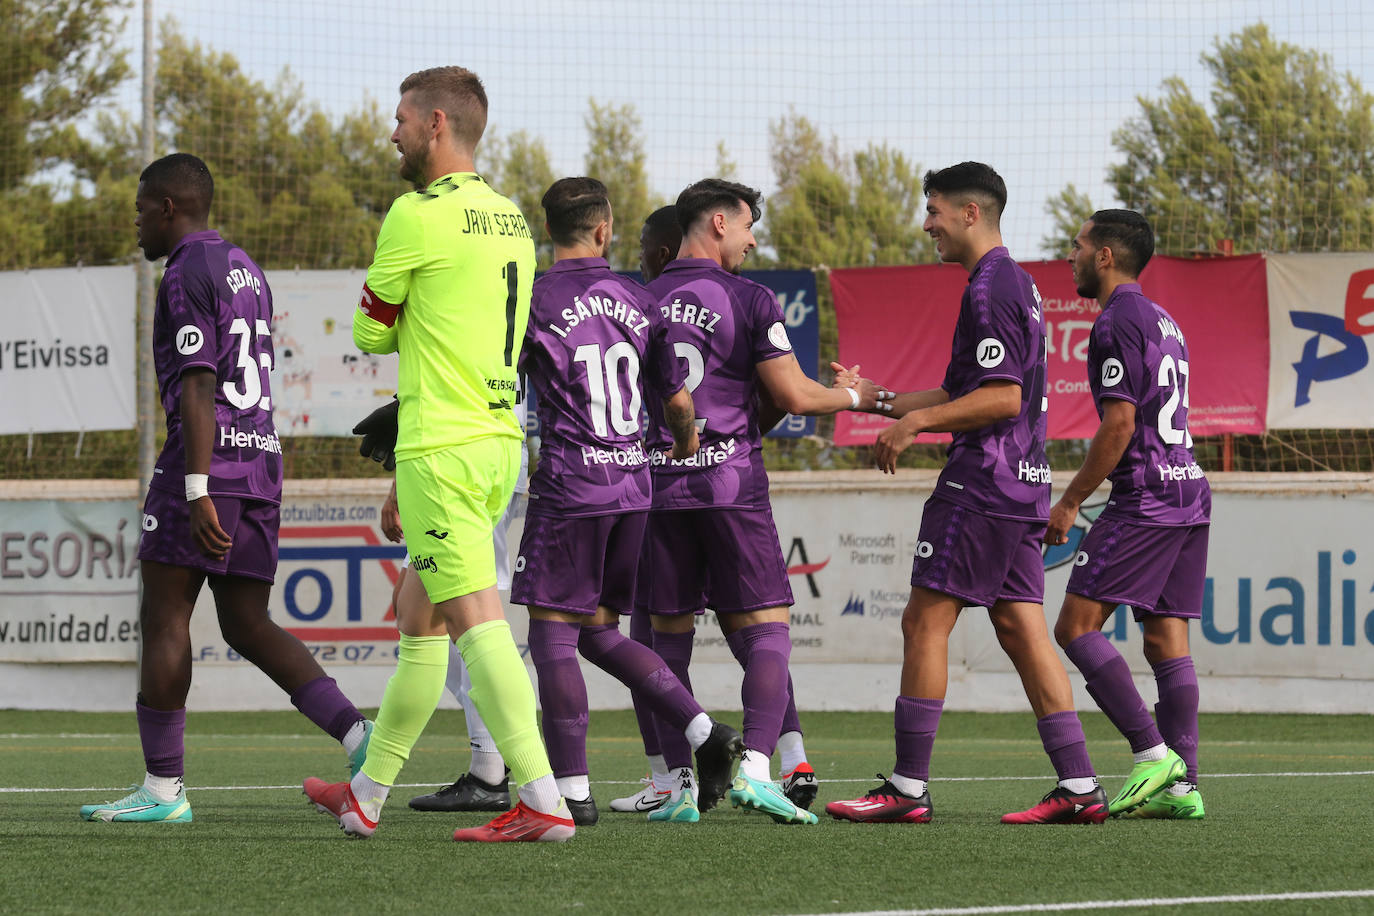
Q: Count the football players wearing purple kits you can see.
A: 6